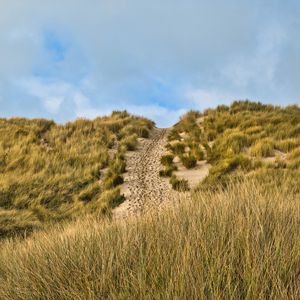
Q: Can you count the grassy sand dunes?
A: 2